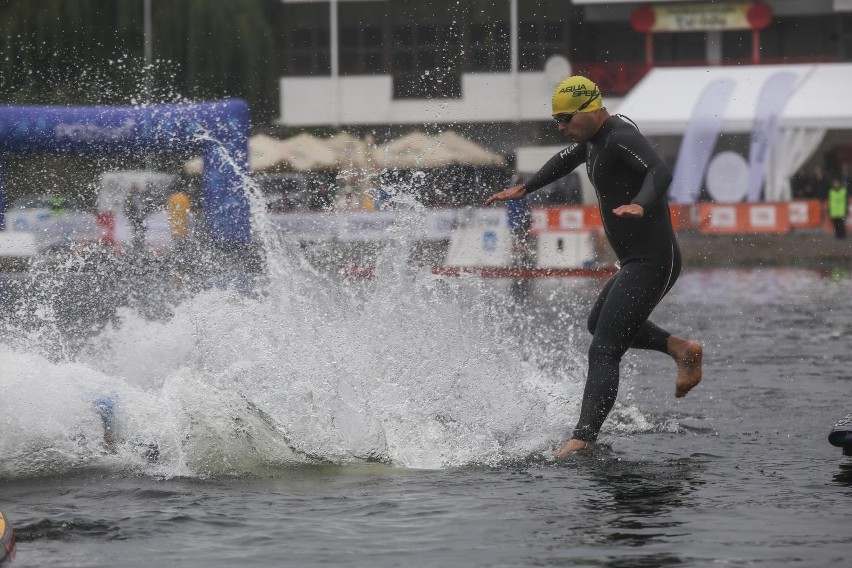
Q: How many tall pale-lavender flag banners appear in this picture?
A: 2